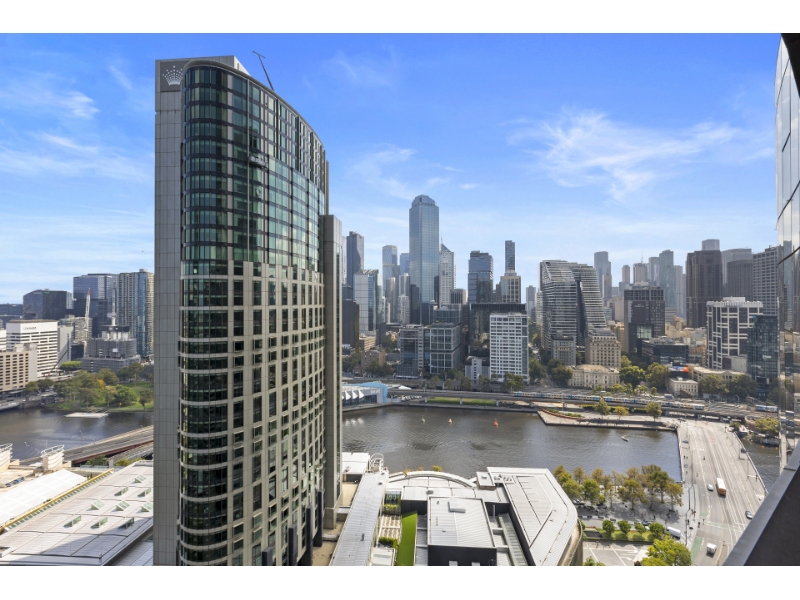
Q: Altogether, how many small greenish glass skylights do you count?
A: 9